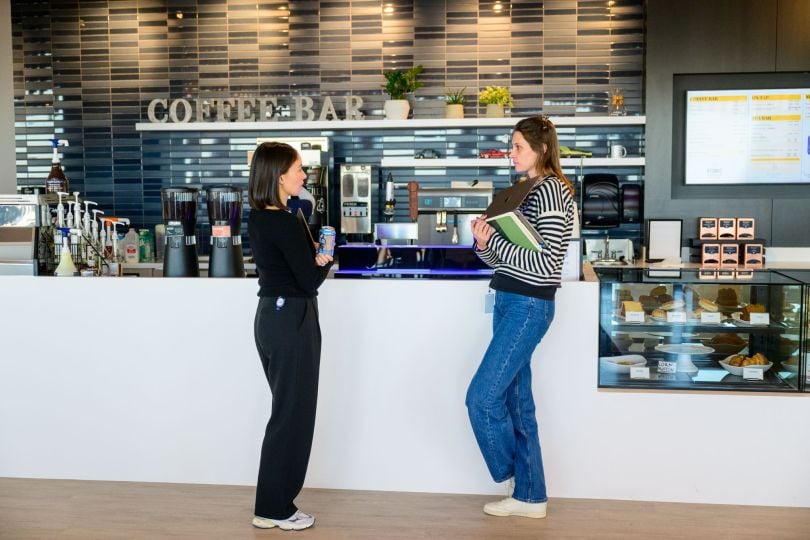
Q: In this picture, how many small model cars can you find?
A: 3